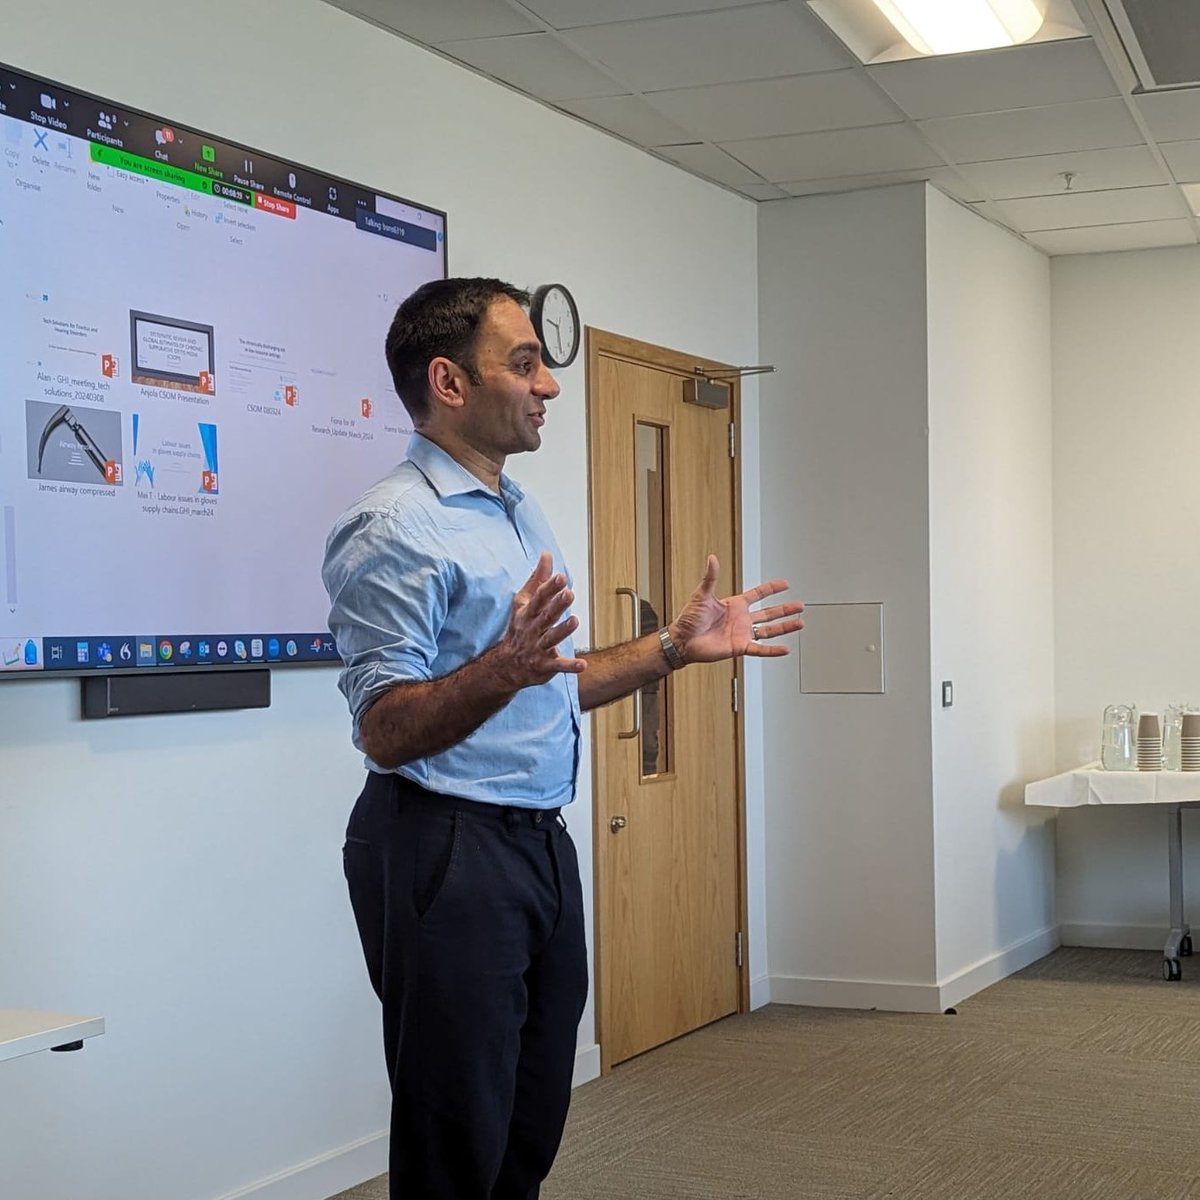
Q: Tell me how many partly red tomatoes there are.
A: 0